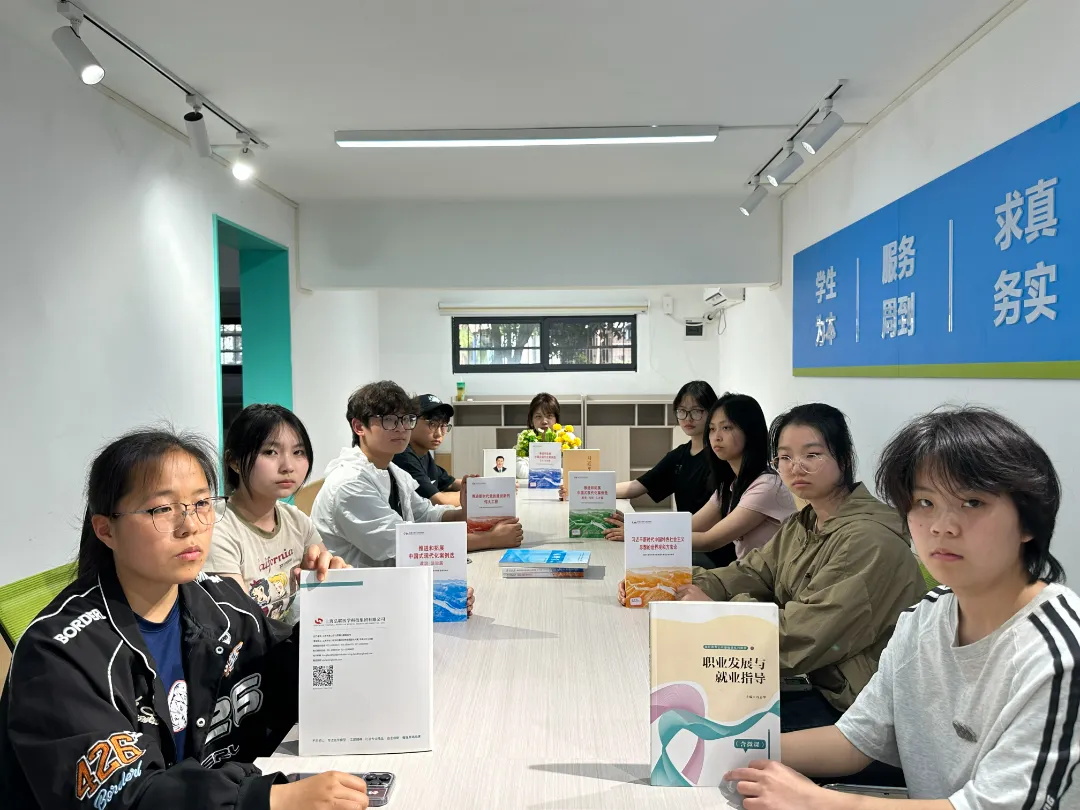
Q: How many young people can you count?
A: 9